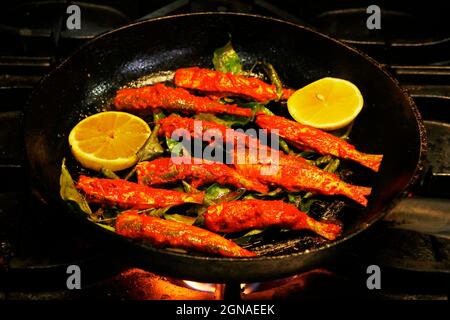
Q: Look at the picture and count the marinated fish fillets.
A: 9